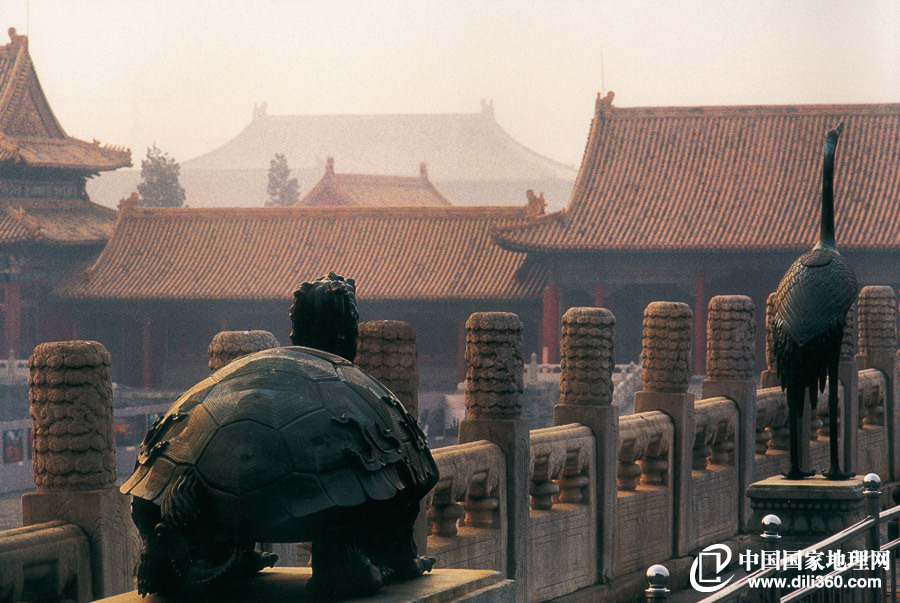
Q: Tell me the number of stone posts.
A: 10